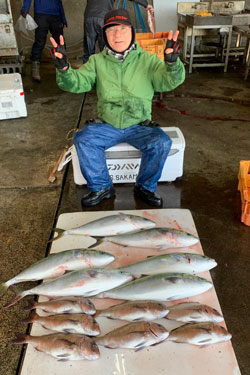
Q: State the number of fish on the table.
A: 13